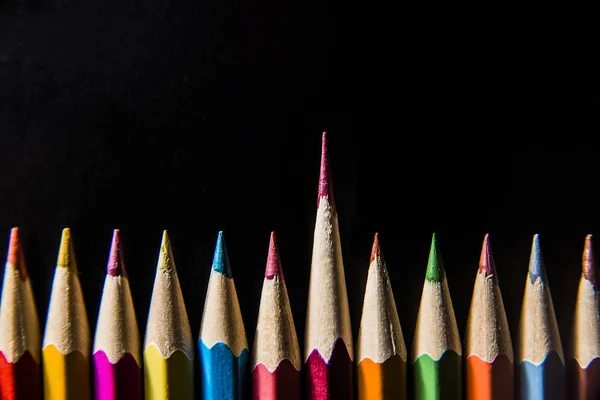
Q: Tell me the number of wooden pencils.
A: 12